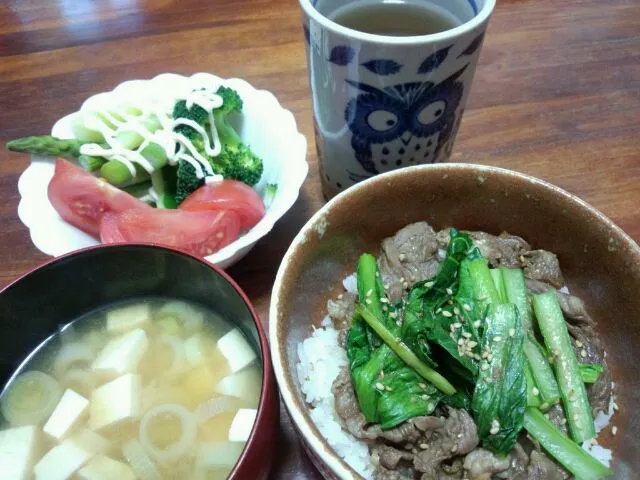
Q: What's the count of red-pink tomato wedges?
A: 3